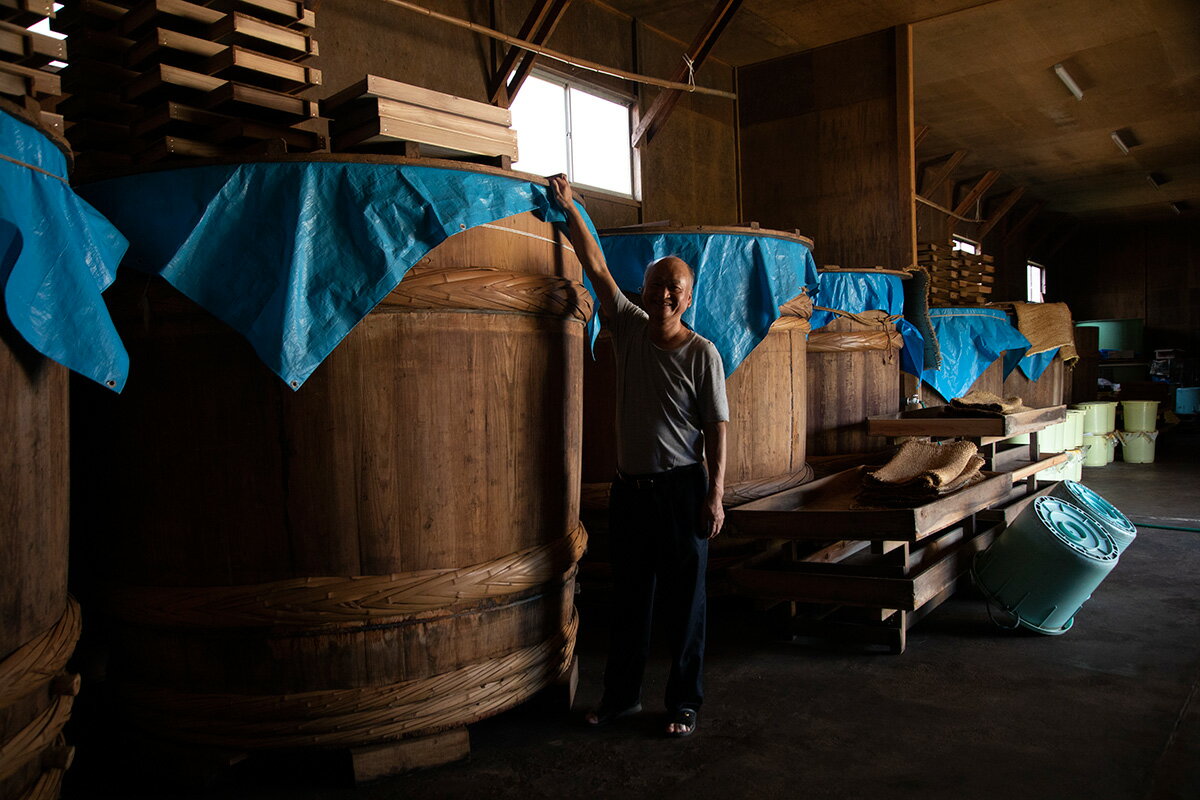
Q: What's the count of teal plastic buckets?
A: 2